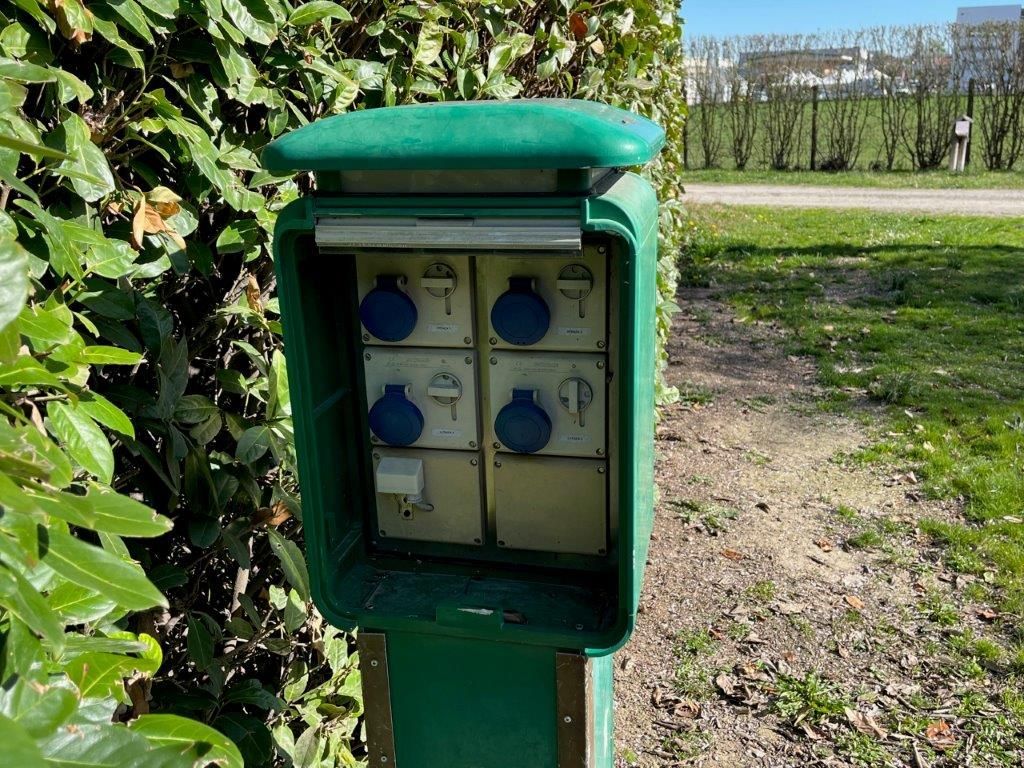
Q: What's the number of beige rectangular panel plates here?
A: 6